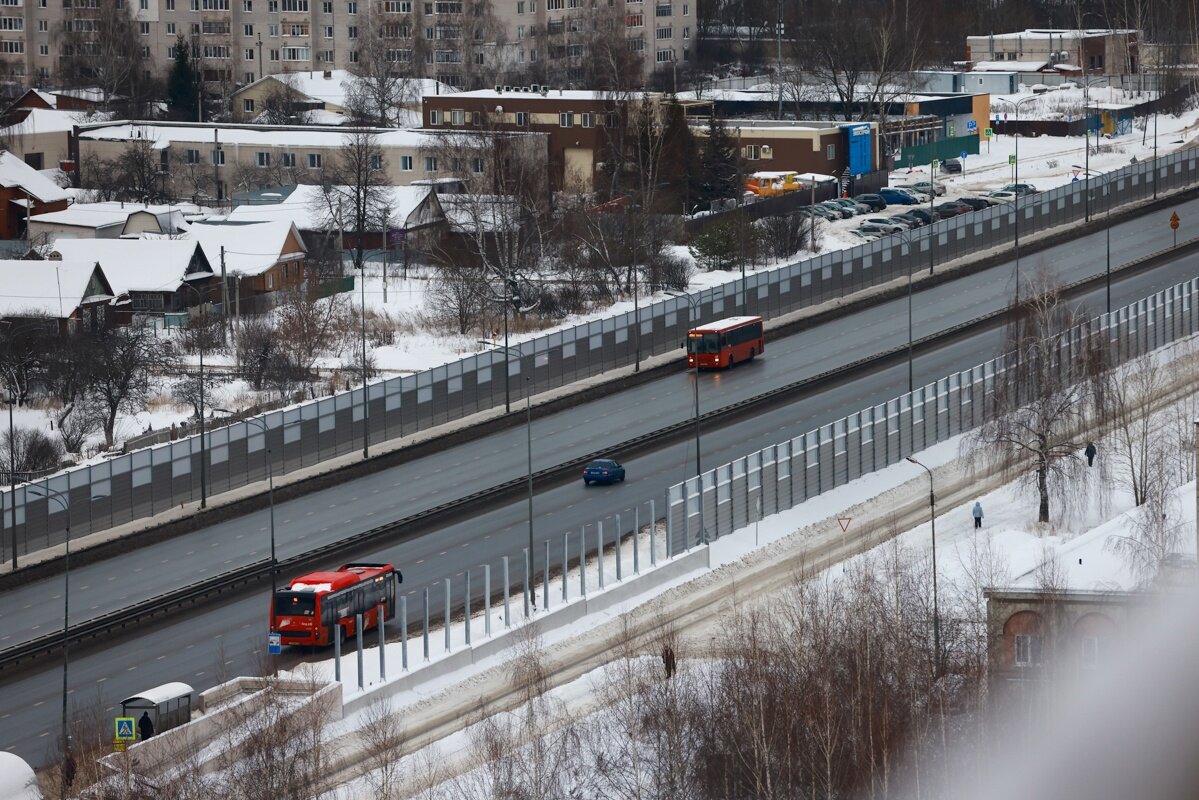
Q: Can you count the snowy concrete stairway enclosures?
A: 1